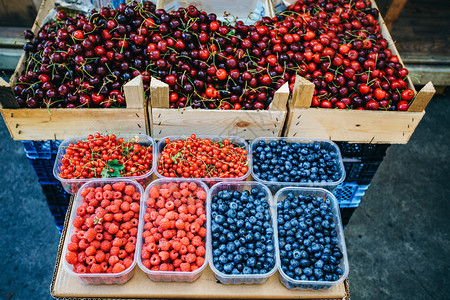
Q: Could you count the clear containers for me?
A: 7